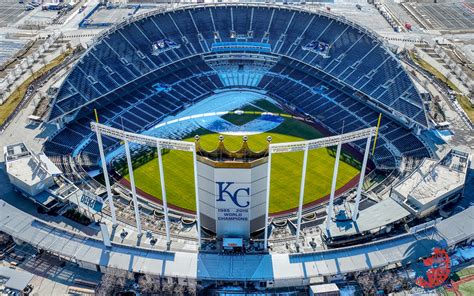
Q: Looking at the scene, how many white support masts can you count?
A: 8